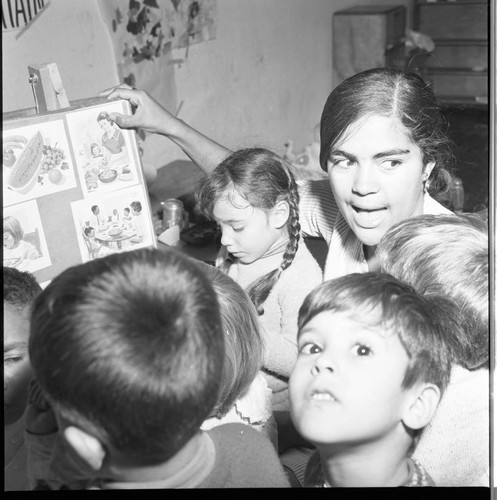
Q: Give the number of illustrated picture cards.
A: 4